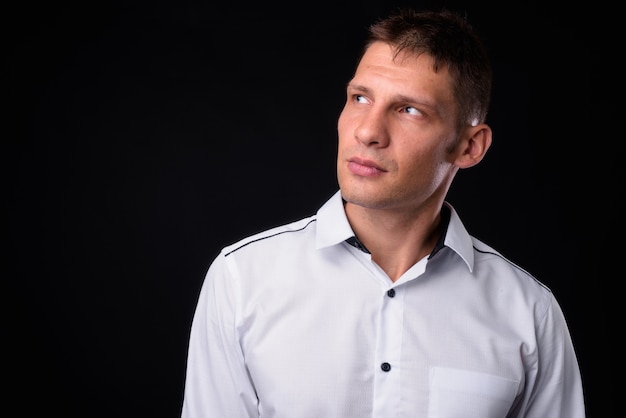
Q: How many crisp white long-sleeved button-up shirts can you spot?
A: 1